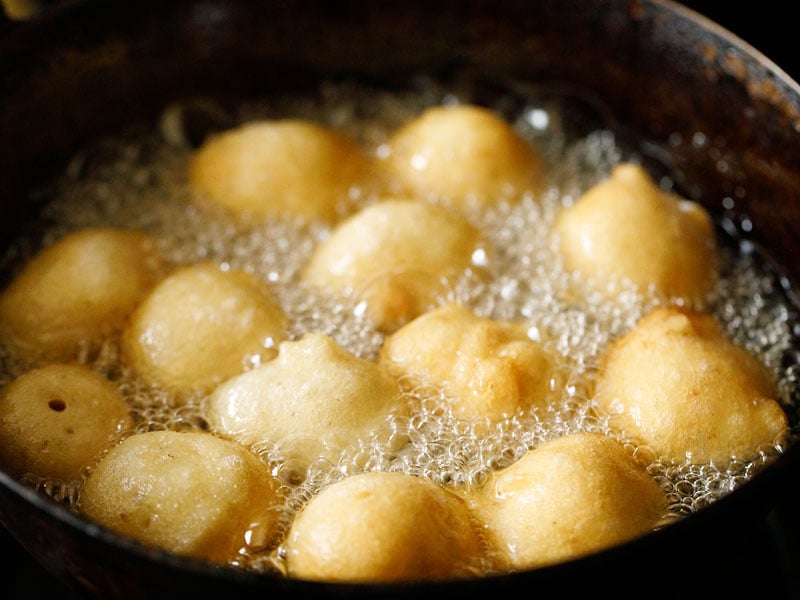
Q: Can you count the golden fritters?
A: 13